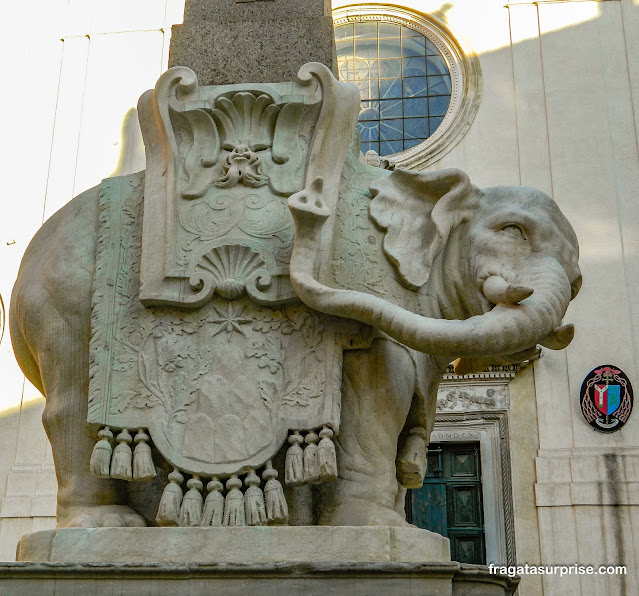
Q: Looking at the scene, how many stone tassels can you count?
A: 12